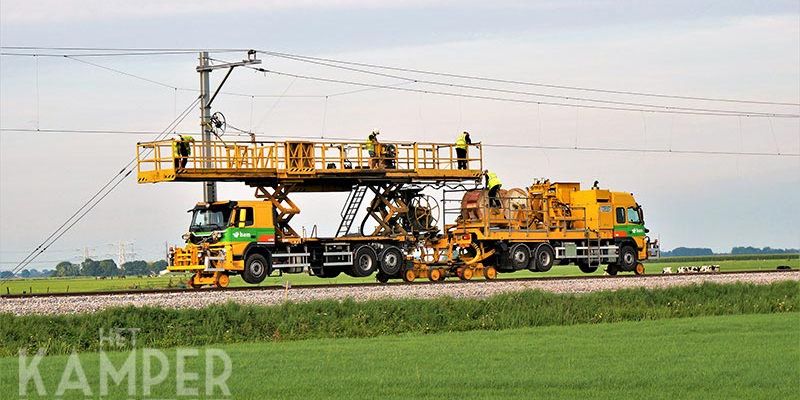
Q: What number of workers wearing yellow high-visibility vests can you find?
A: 4